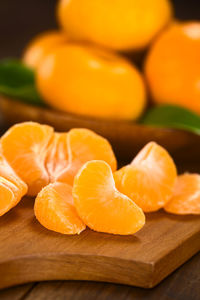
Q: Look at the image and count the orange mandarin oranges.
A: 4